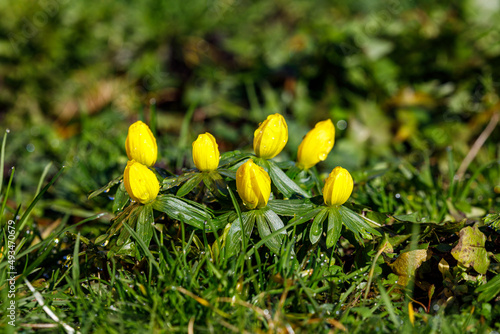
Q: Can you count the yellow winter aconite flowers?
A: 7